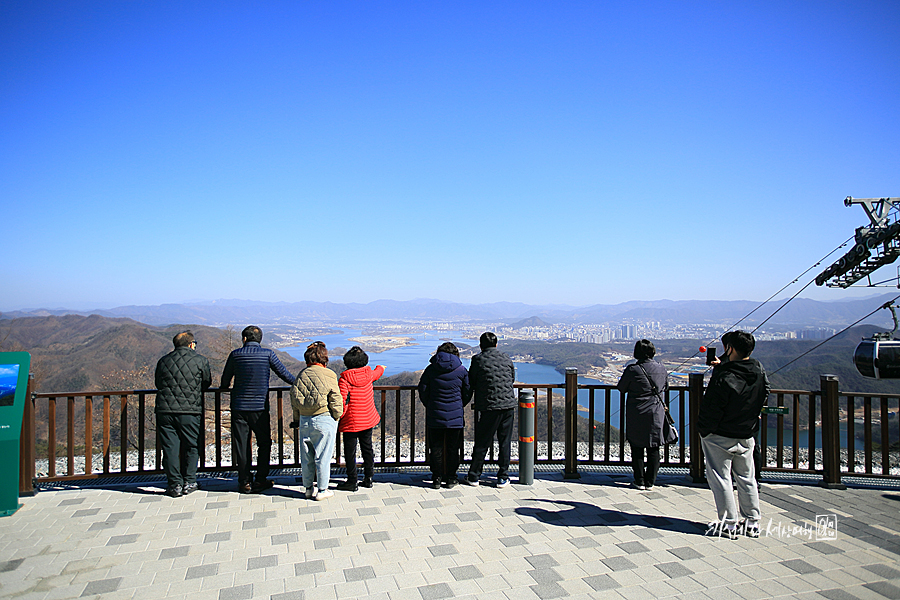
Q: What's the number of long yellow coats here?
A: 0